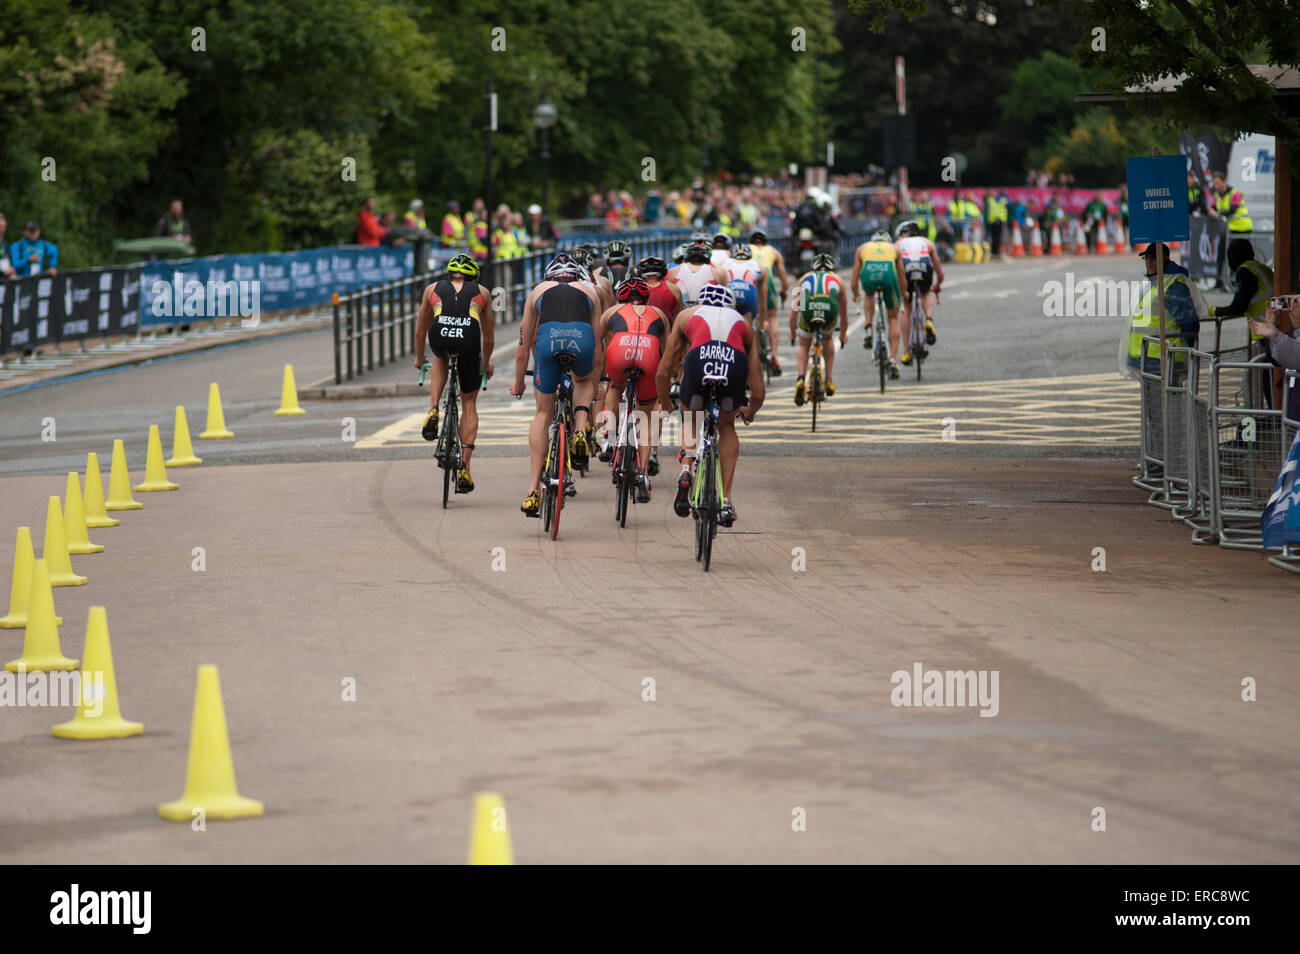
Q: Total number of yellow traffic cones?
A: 13